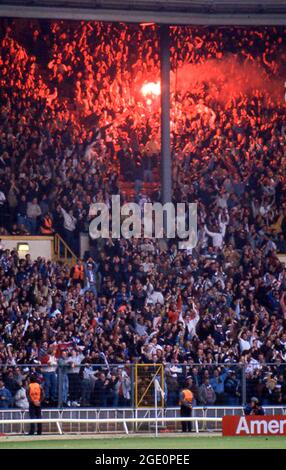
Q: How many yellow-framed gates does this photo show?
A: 1